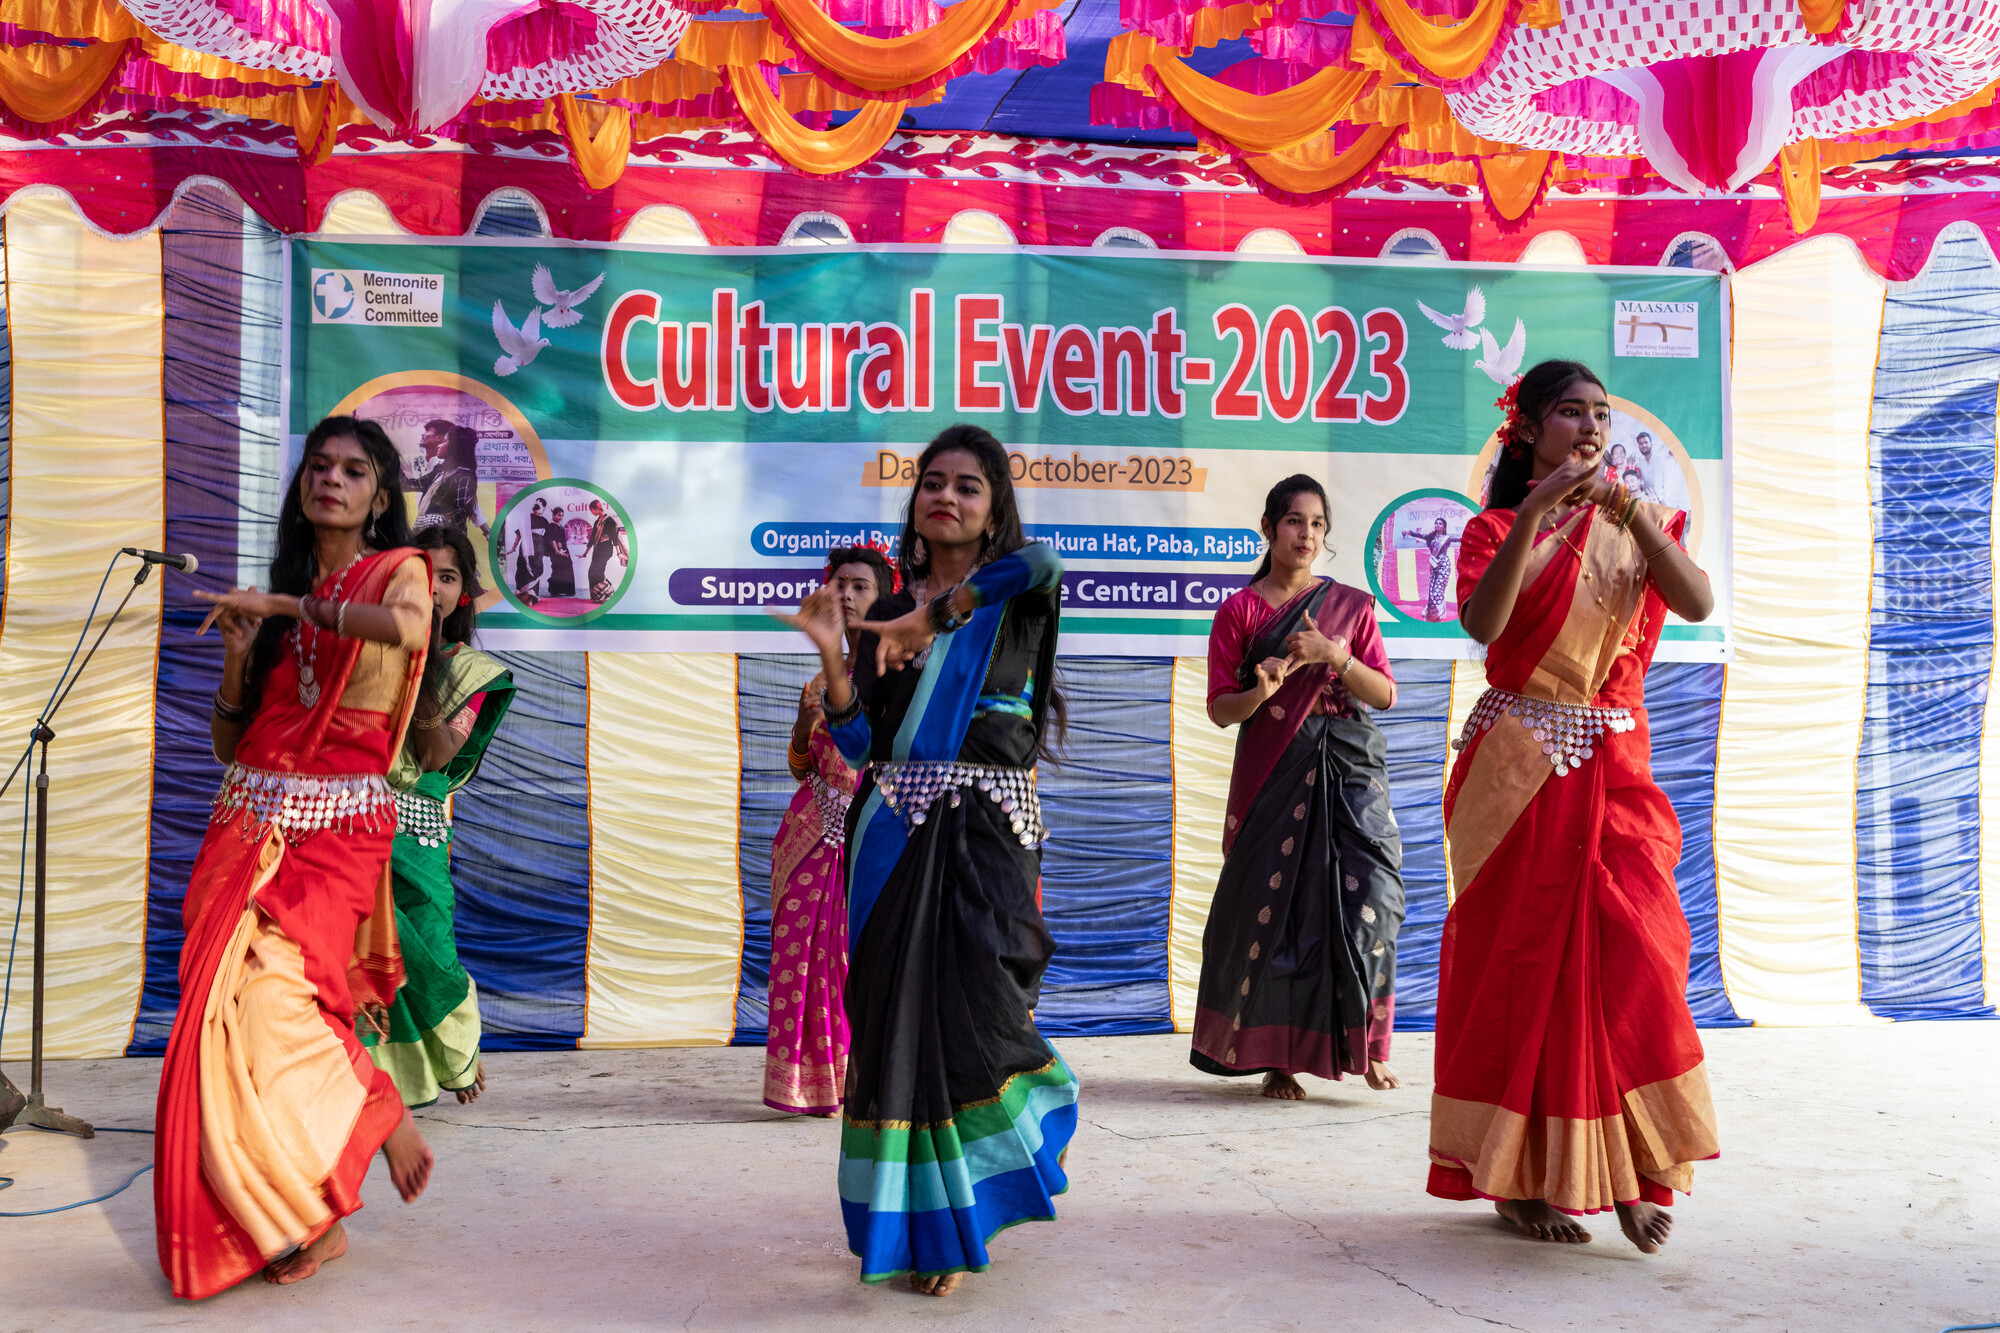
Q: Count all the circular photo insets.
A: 4